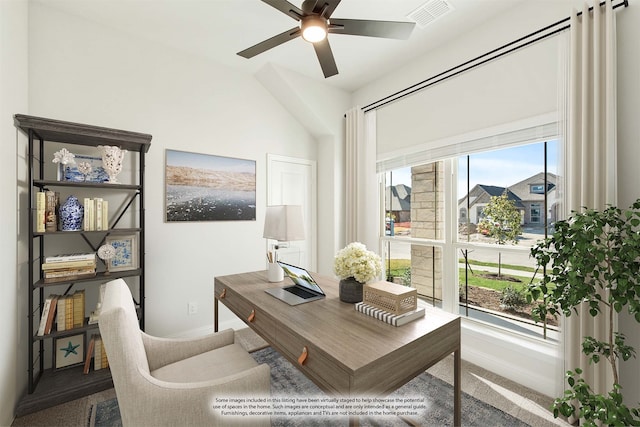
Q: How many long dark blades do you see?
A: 5